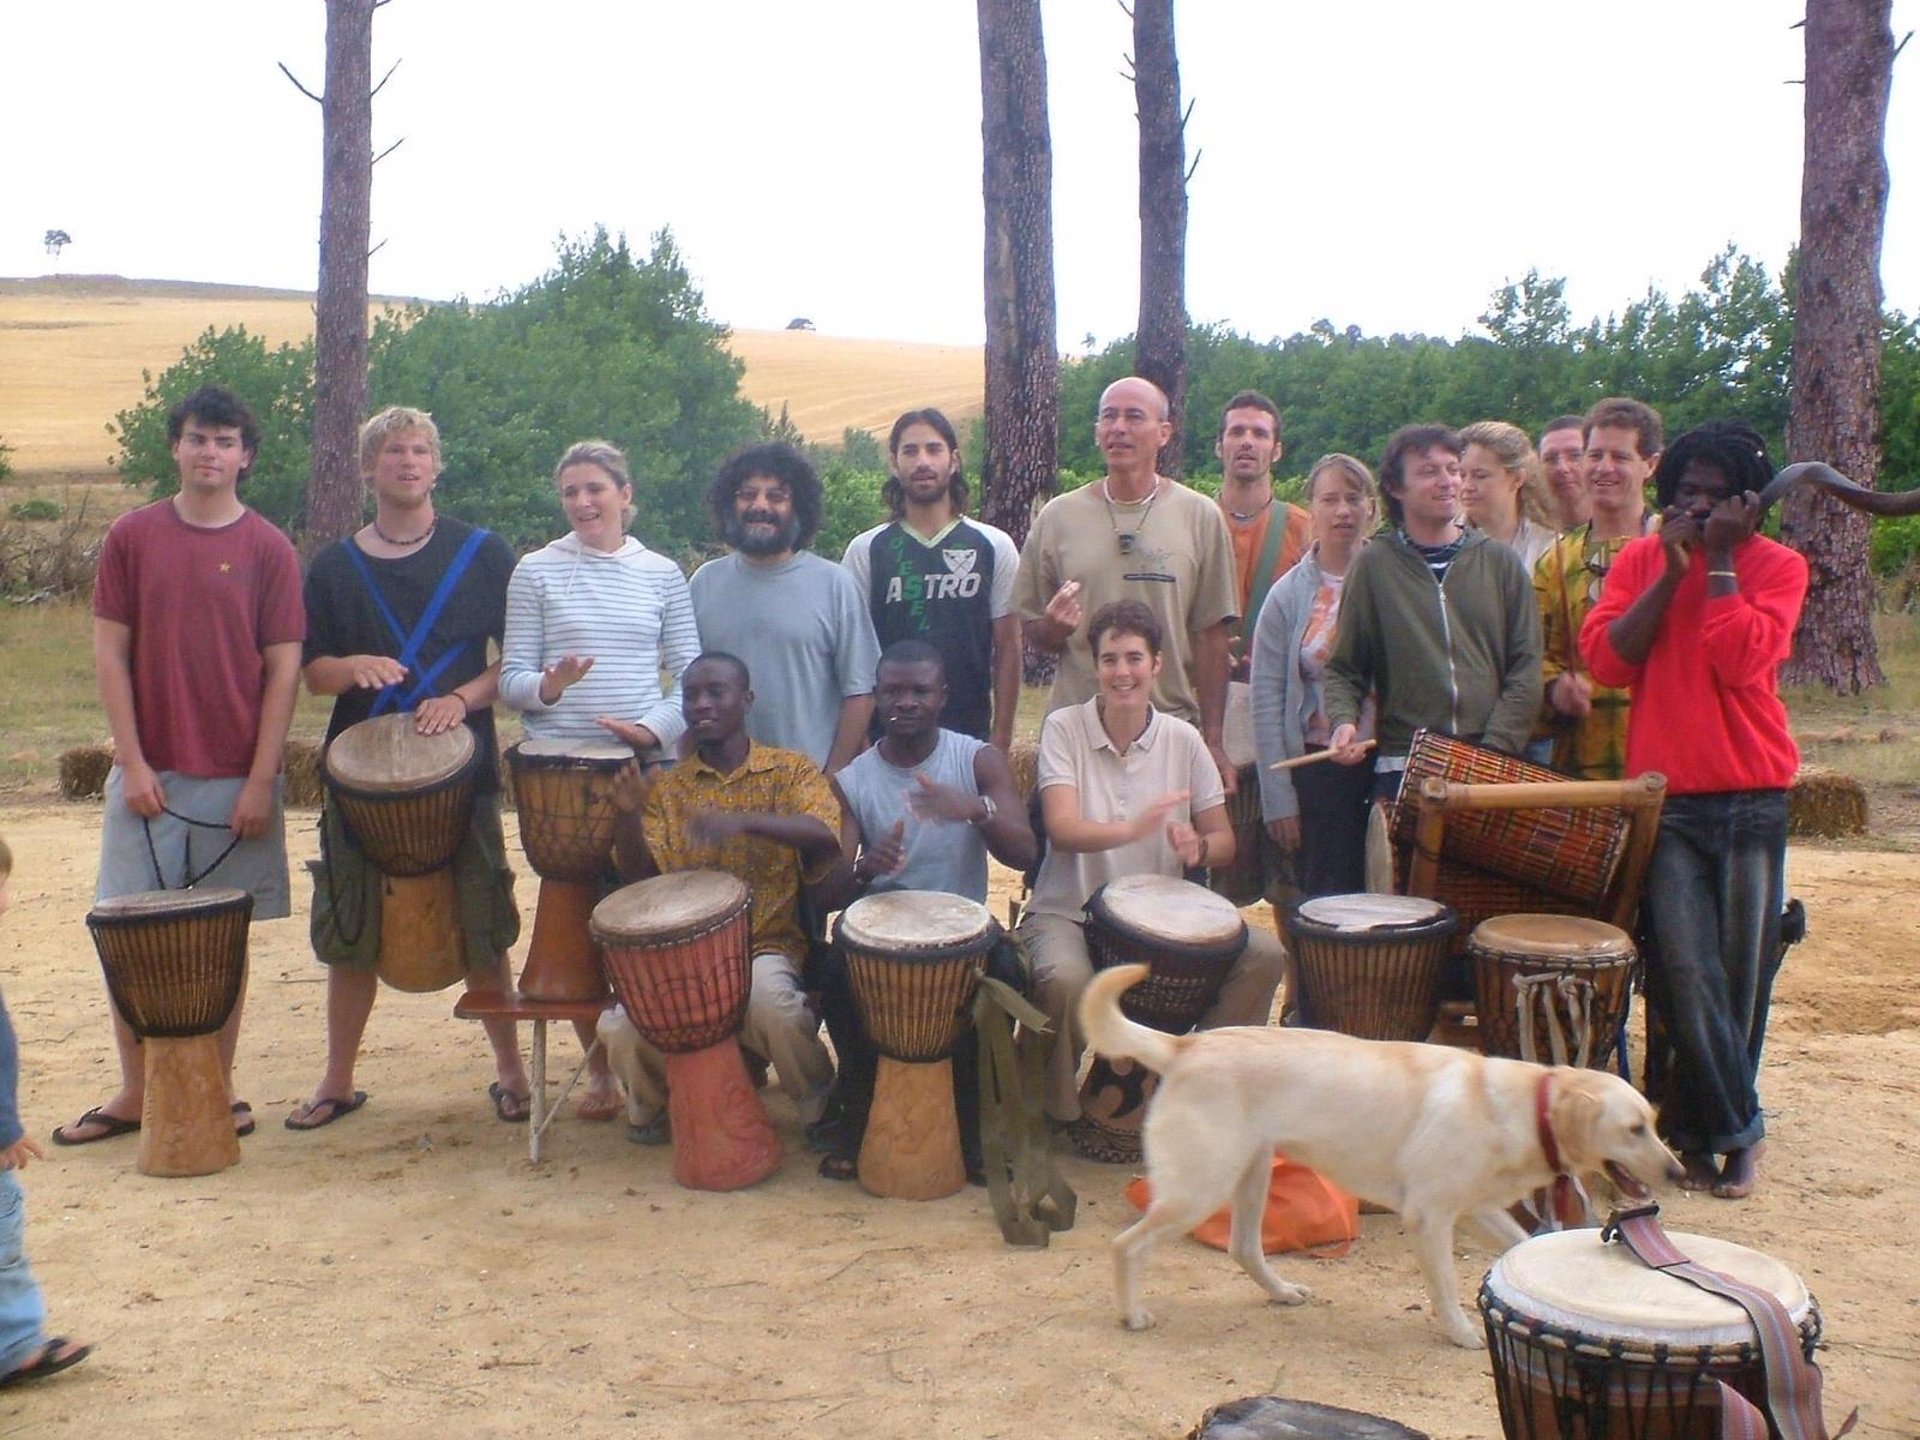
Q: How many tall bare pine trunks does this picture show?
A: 4